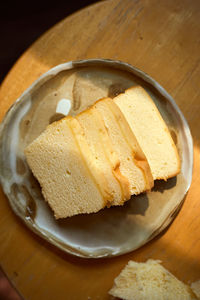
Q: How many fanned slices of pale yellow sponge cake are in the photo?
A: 4